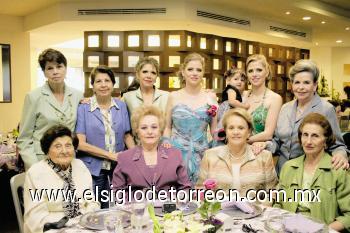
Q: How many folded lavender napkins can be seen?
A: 2